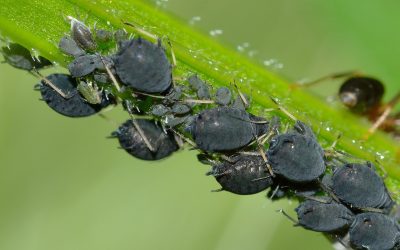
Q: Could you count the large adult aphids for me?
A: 9